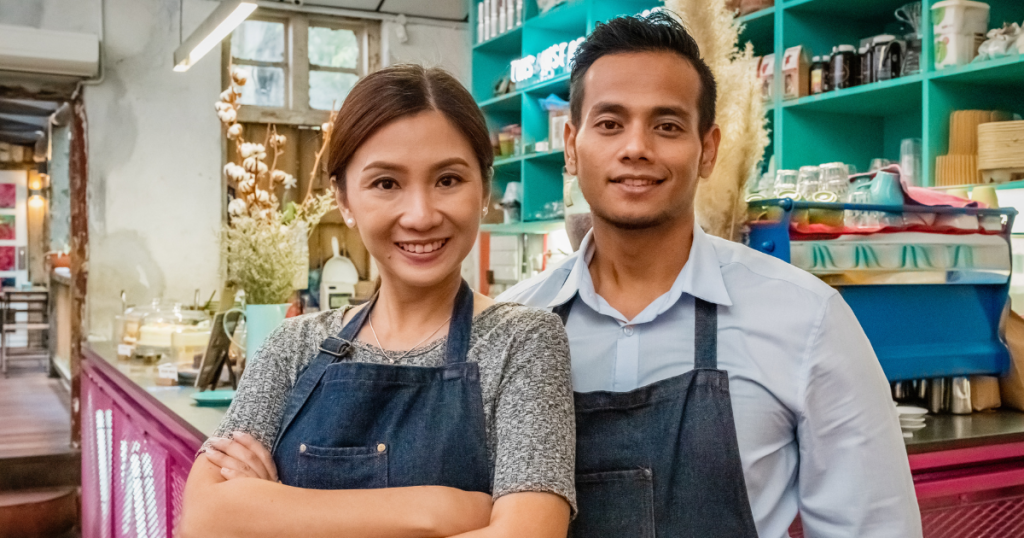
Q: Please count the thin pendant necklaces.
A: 1